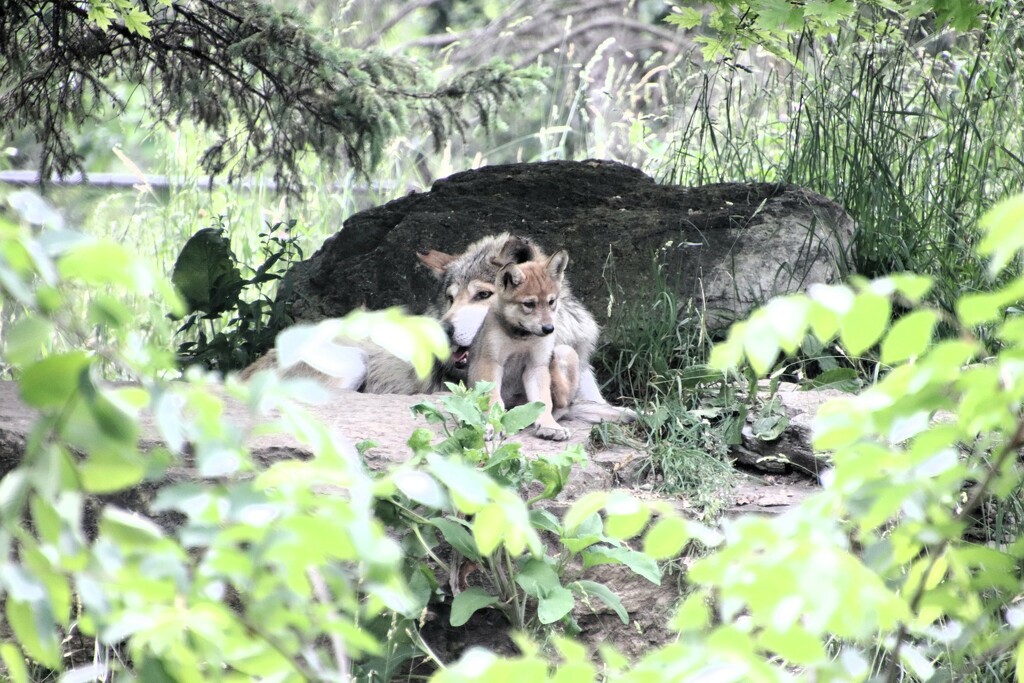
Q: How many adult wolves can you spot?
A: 1